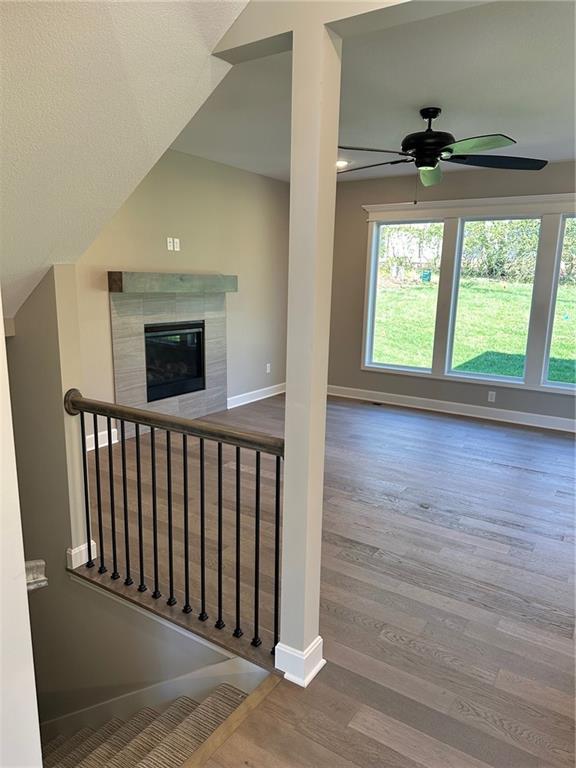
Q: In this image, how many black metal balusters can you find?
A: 13